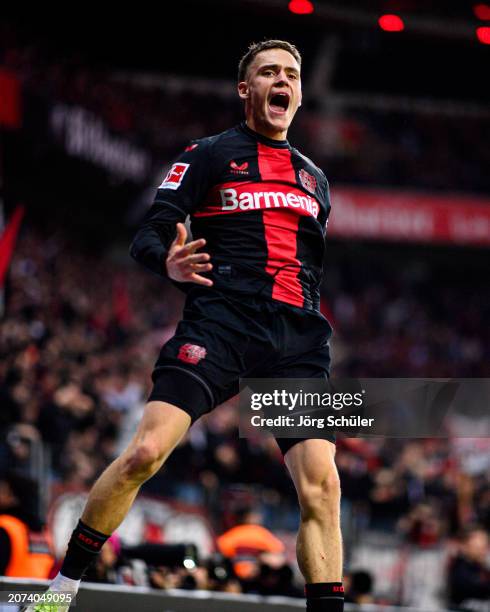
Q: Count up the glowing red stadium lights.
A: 4